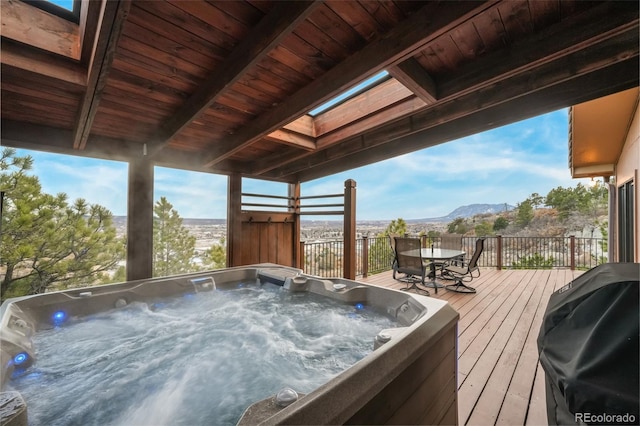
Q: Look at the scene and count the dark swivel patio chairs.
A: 4